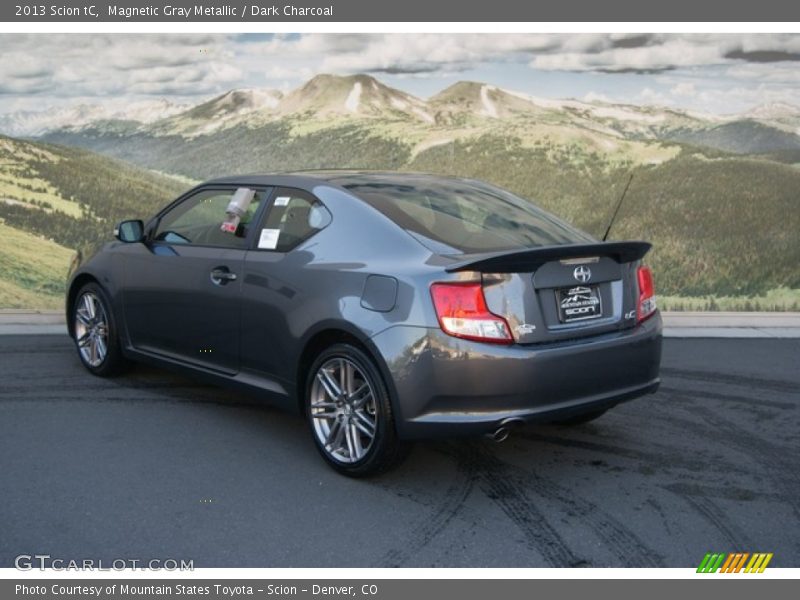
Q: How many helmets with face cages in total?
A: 0